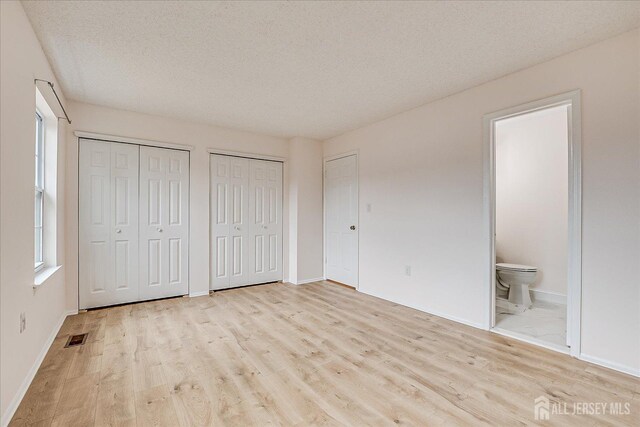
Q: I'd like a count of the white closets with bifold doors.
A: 2